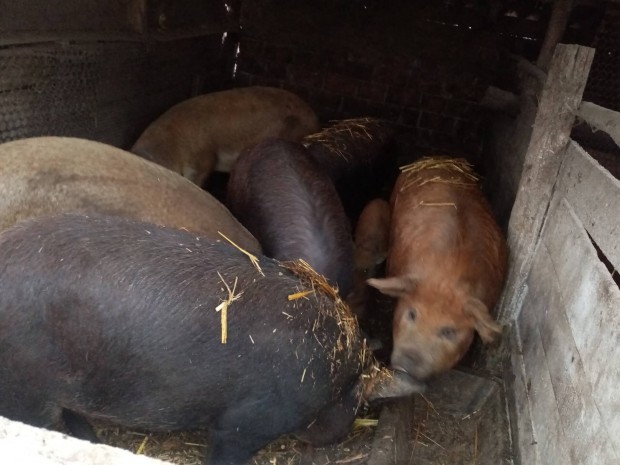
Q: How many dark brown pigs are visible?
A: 3